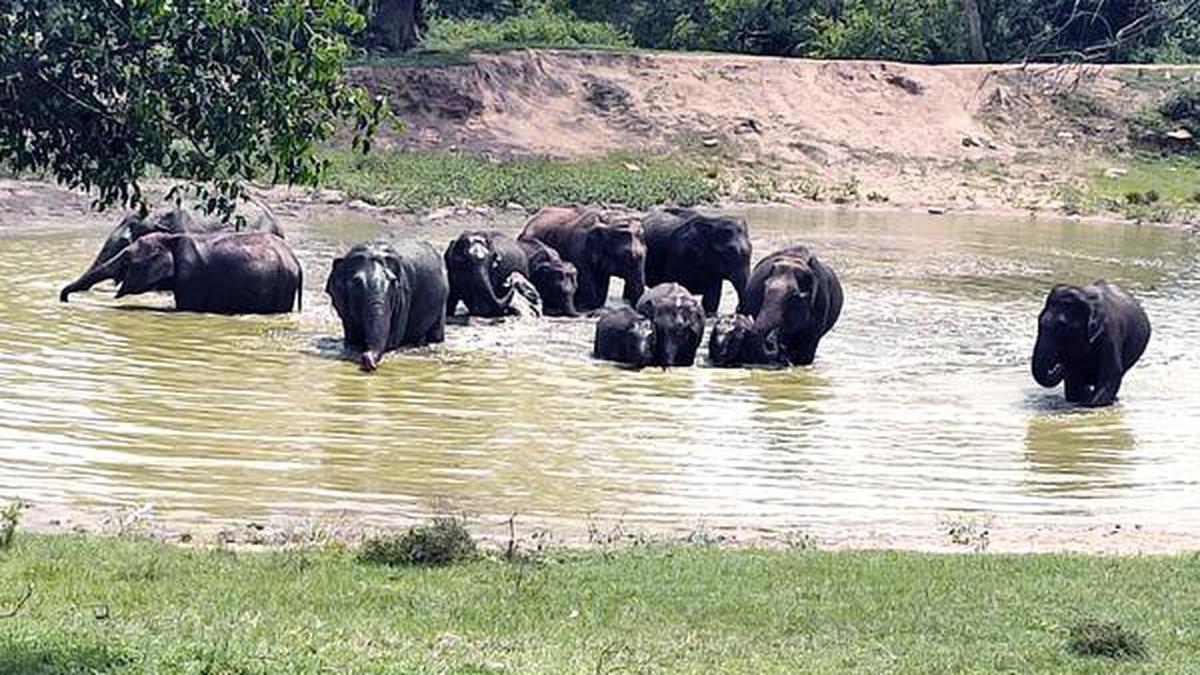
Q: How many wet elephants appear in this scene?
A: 12